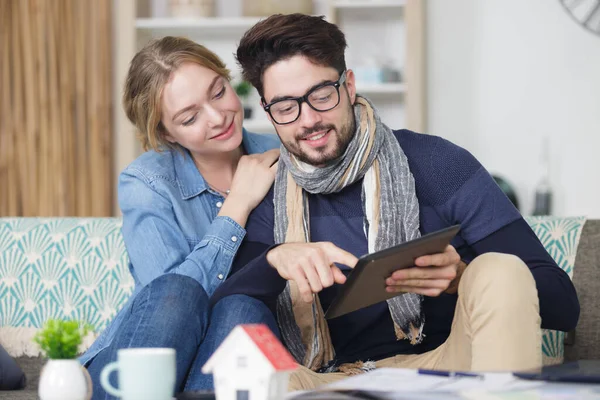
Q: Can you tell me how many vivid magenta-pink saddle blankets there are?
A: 0